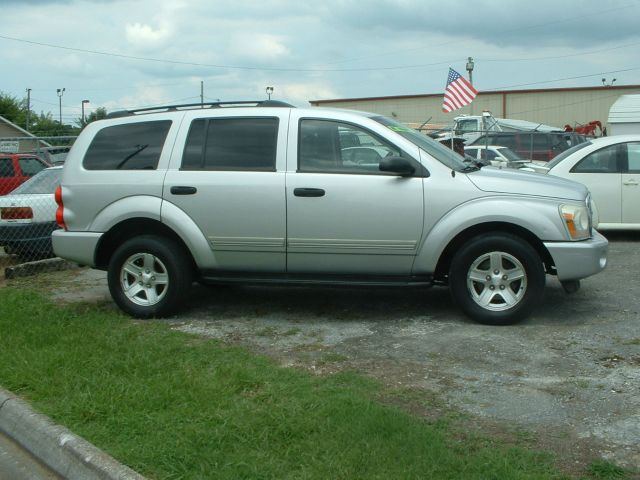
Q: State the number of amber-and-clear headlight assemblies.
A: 1